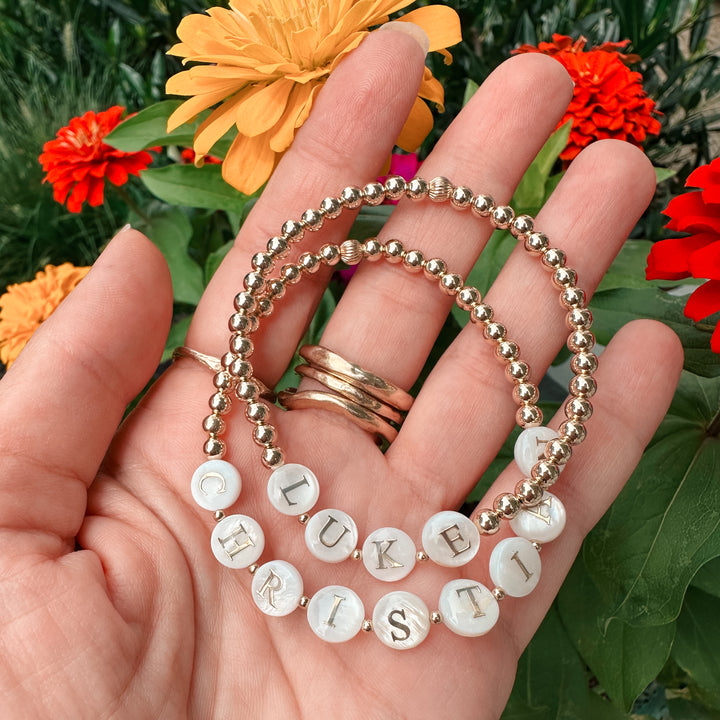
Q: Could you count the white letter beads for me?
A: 13